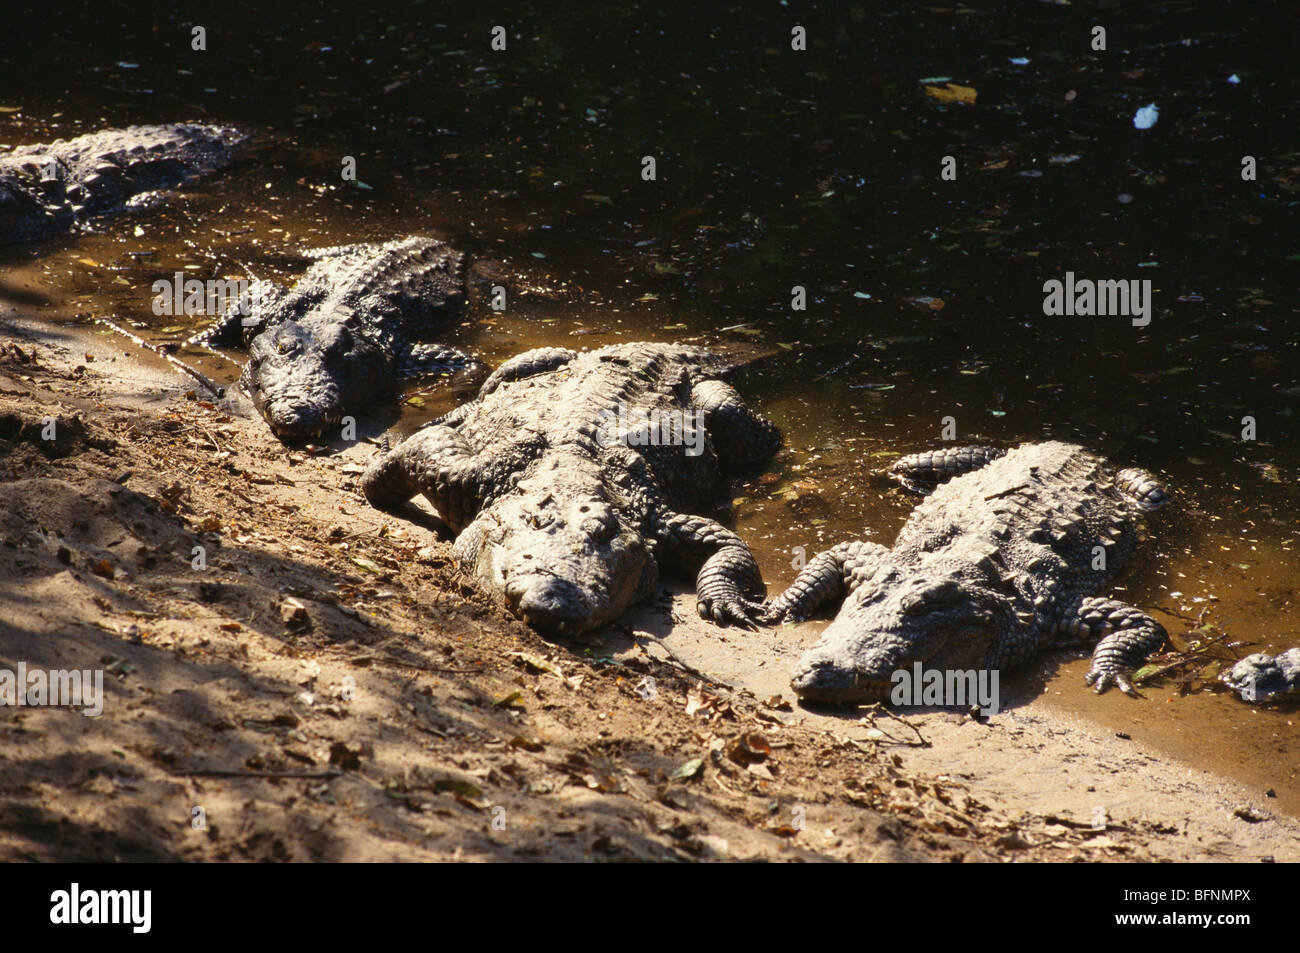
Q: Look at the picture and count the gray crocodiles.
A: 5